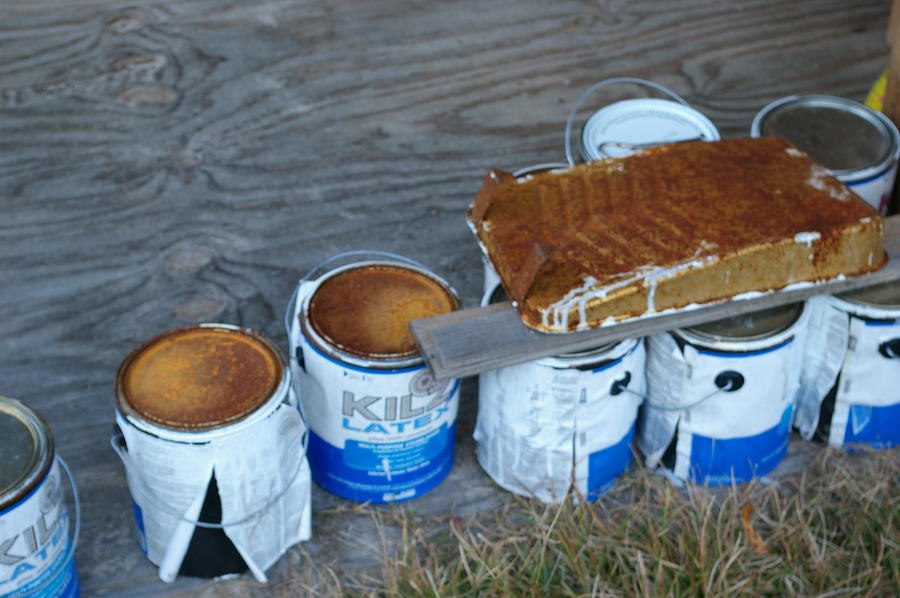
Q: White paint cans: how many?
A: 9